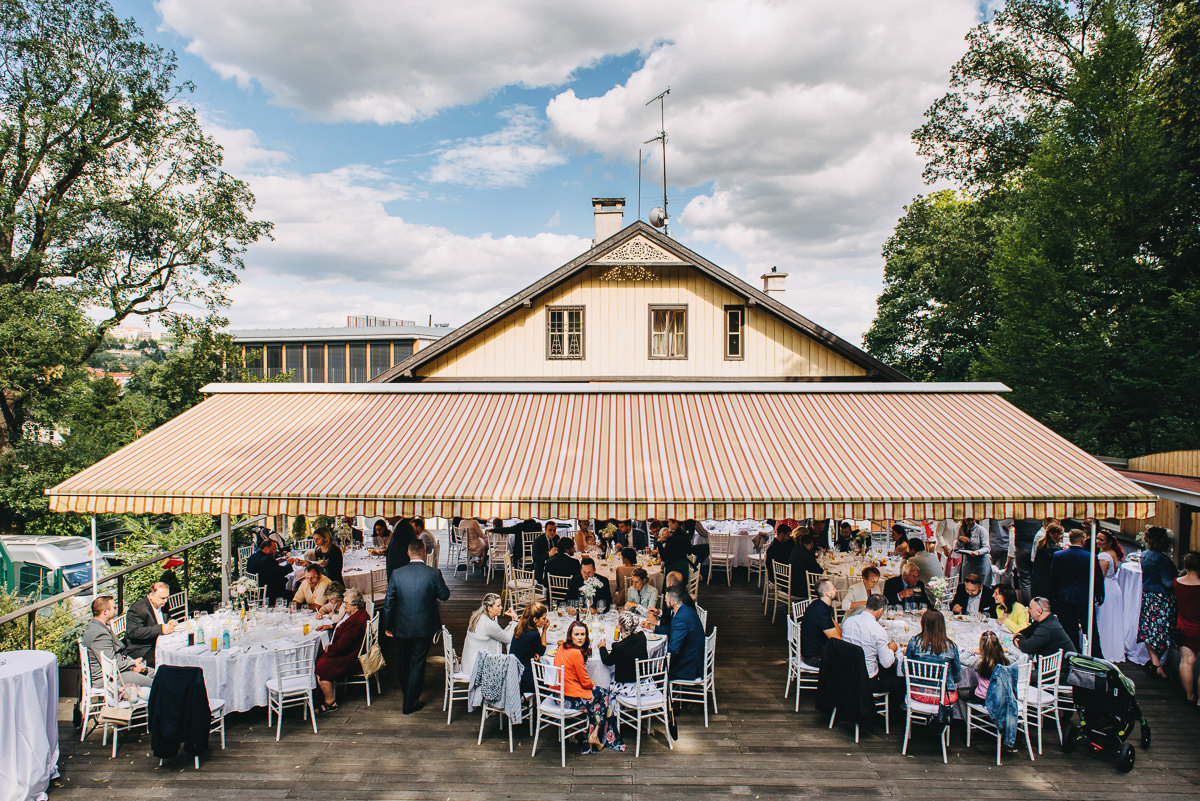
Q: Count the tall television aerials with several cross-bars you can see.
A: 1